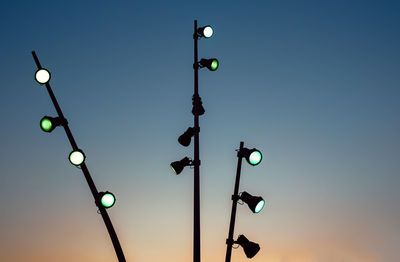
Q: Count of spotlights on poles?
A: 12